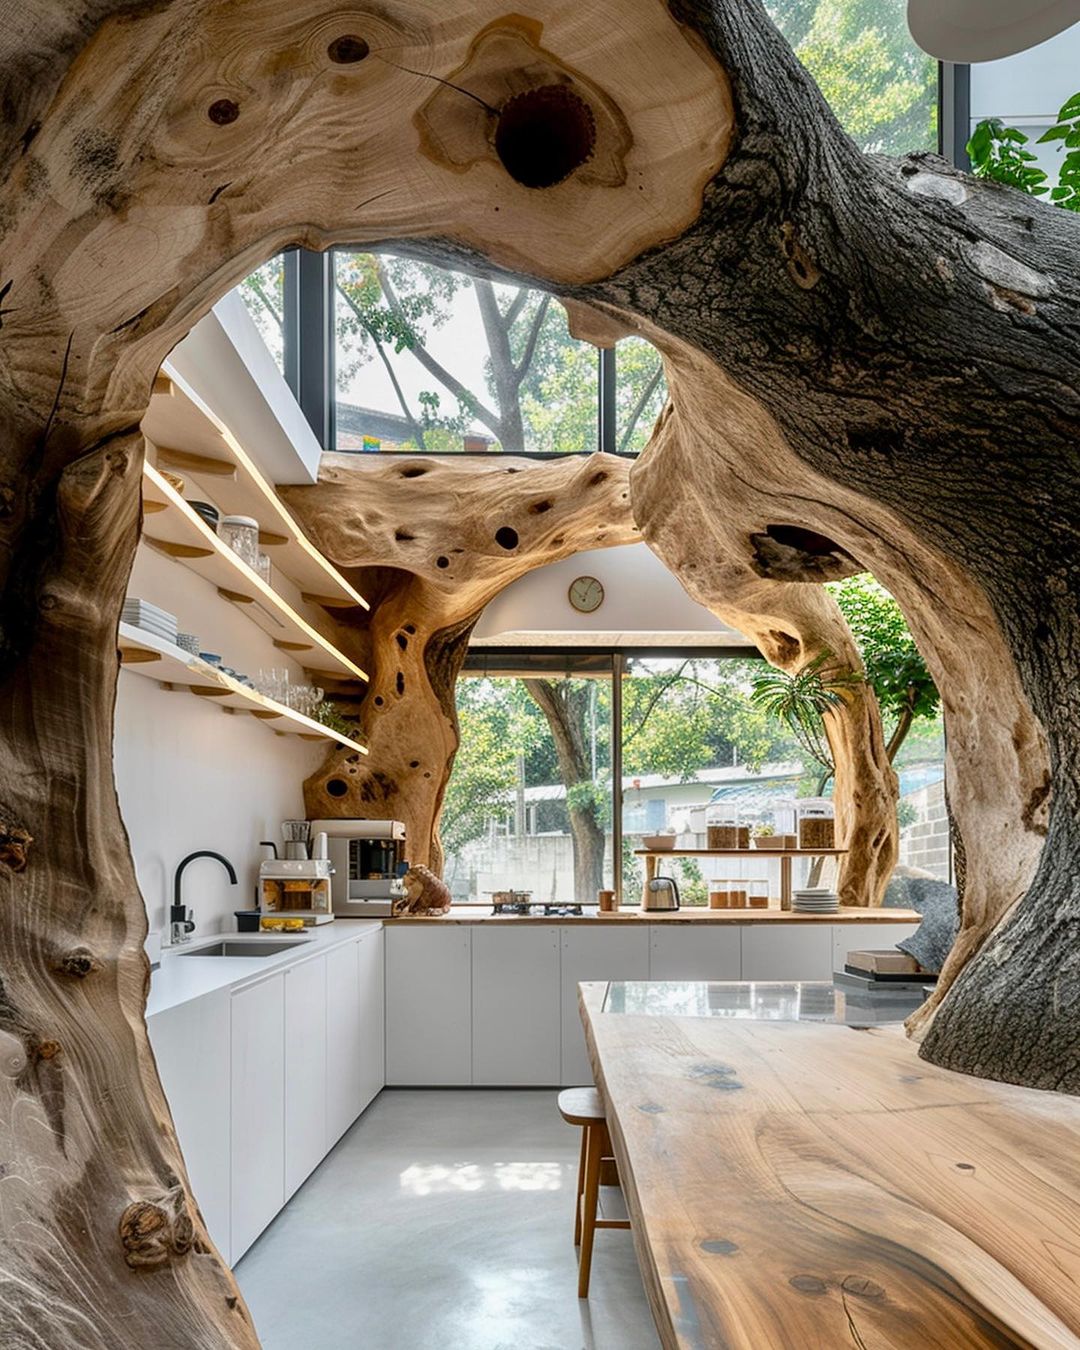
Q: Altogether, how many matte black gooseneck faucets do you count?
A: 1